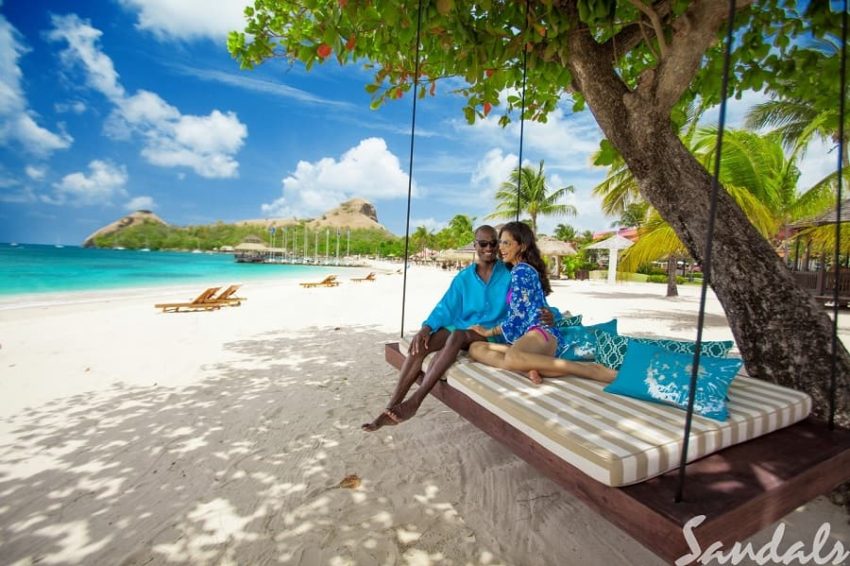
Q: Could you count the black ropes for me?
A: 4